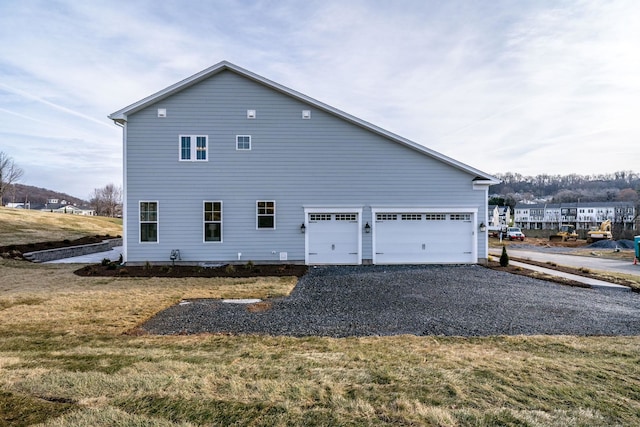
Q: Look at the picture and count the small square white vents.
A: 3